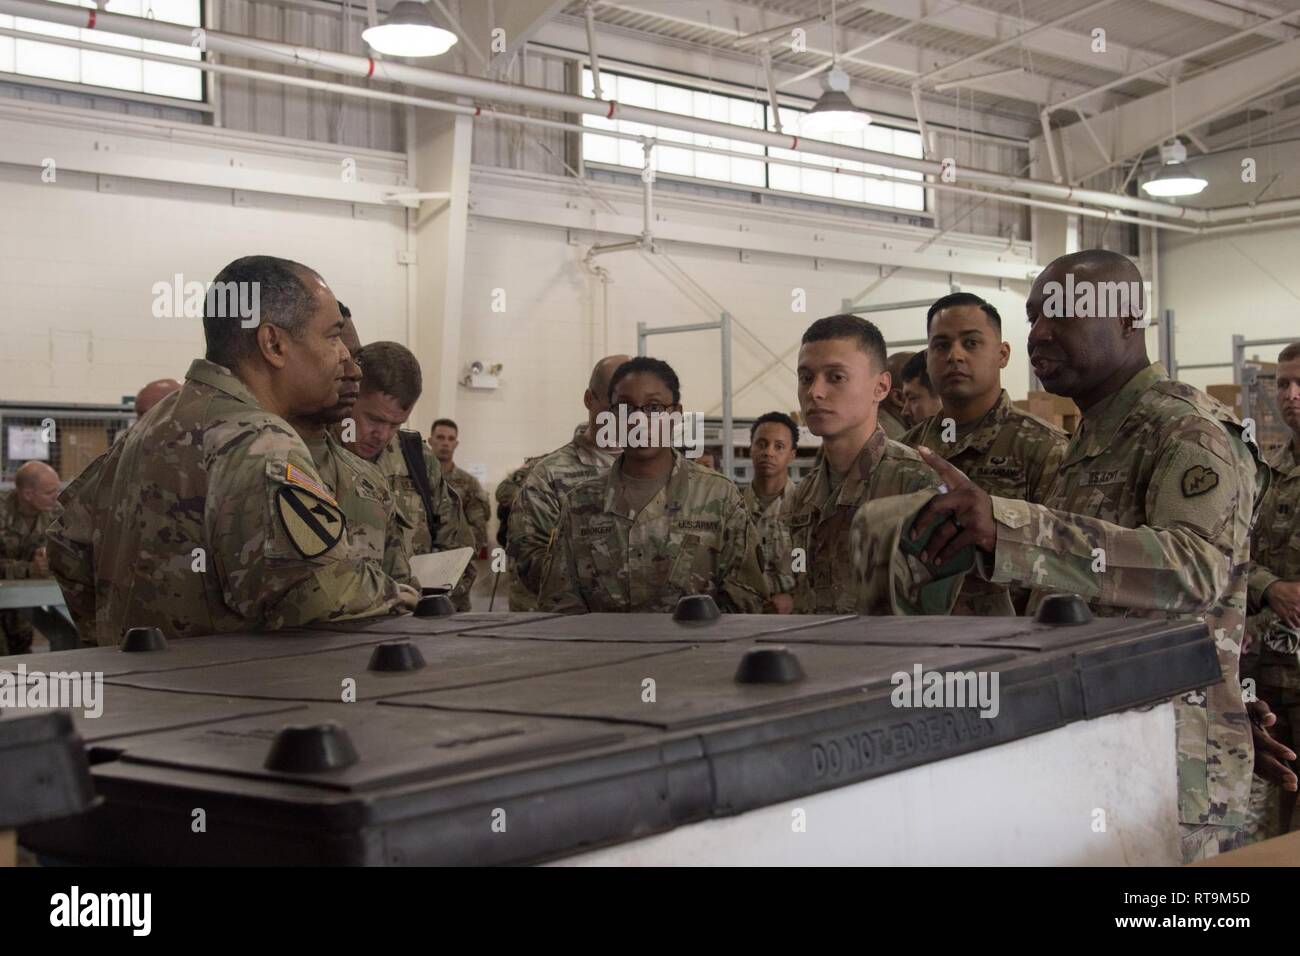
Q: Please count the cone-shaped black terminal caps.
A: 7